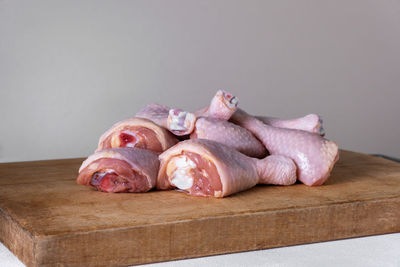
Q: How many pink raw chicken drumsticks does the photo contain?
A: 8